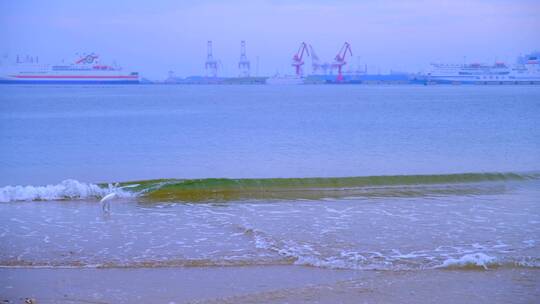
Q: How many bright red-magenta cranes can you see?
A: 2